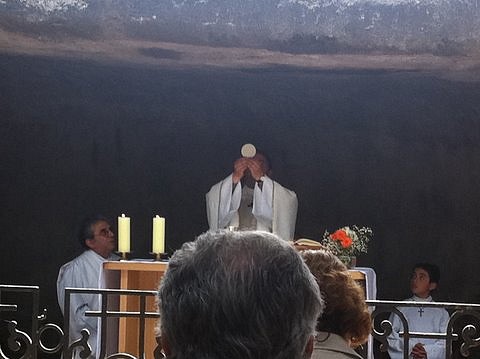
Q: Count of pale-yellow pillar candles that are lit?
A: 2